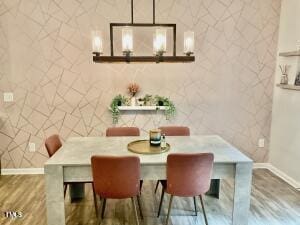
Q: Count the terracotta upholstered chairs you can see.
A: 5